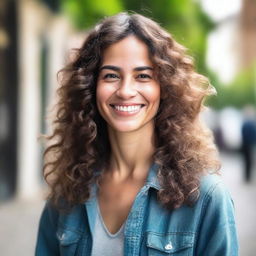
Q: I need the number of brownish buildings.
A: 1